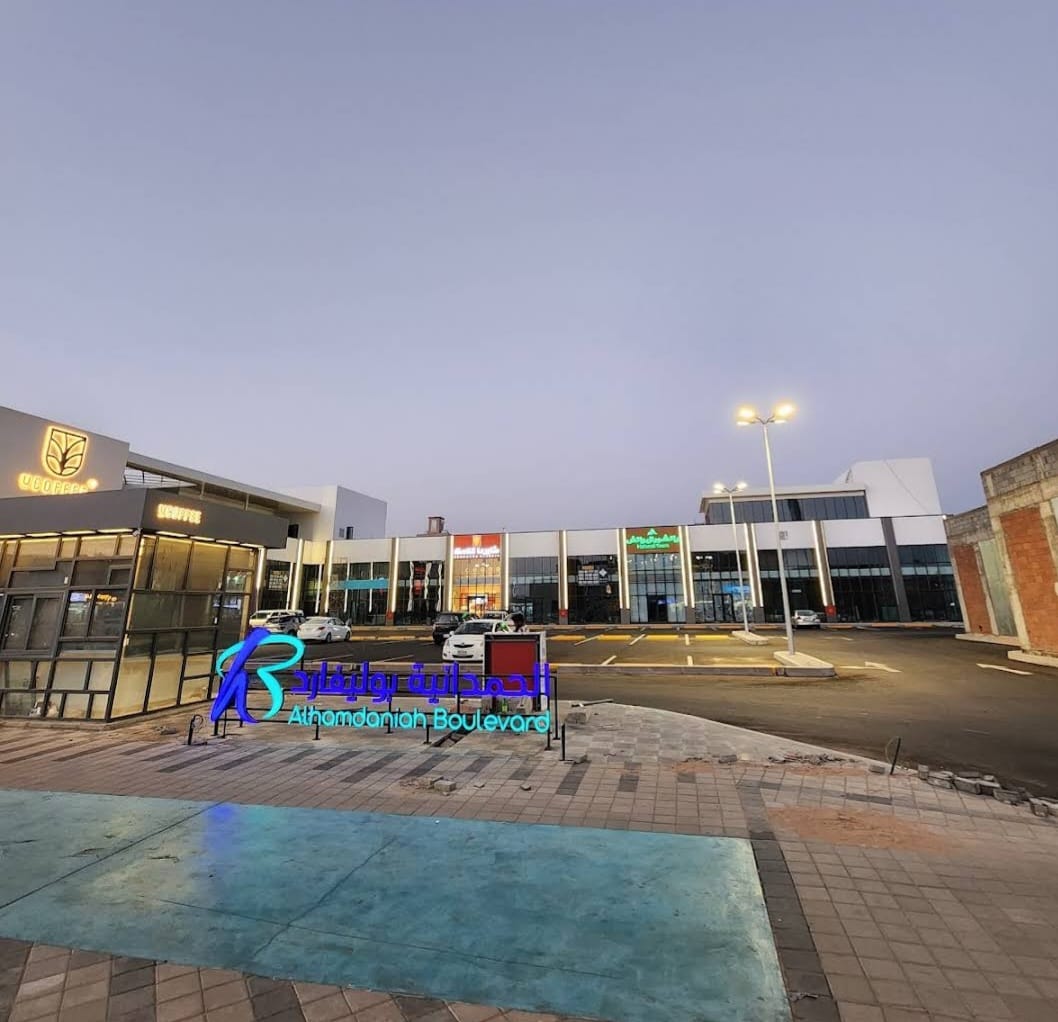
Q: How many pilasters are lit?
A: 11